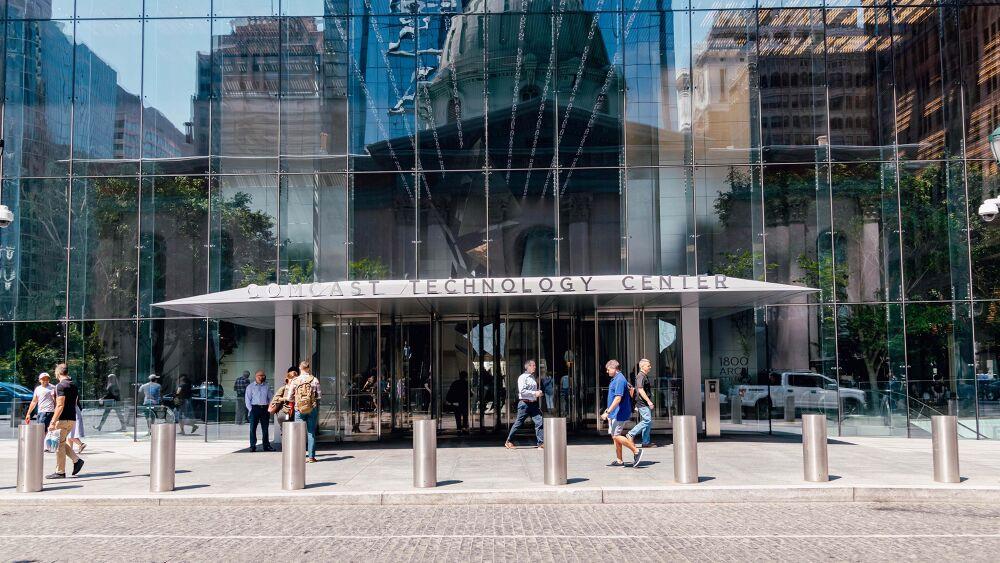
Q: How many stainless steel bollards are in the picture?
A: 8